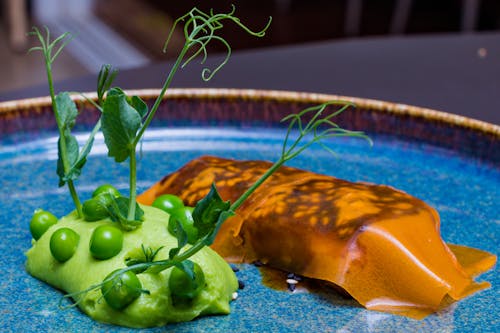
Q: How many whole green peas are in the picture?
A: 9